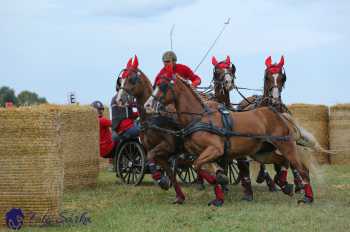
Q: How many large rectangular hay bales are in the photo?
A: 4